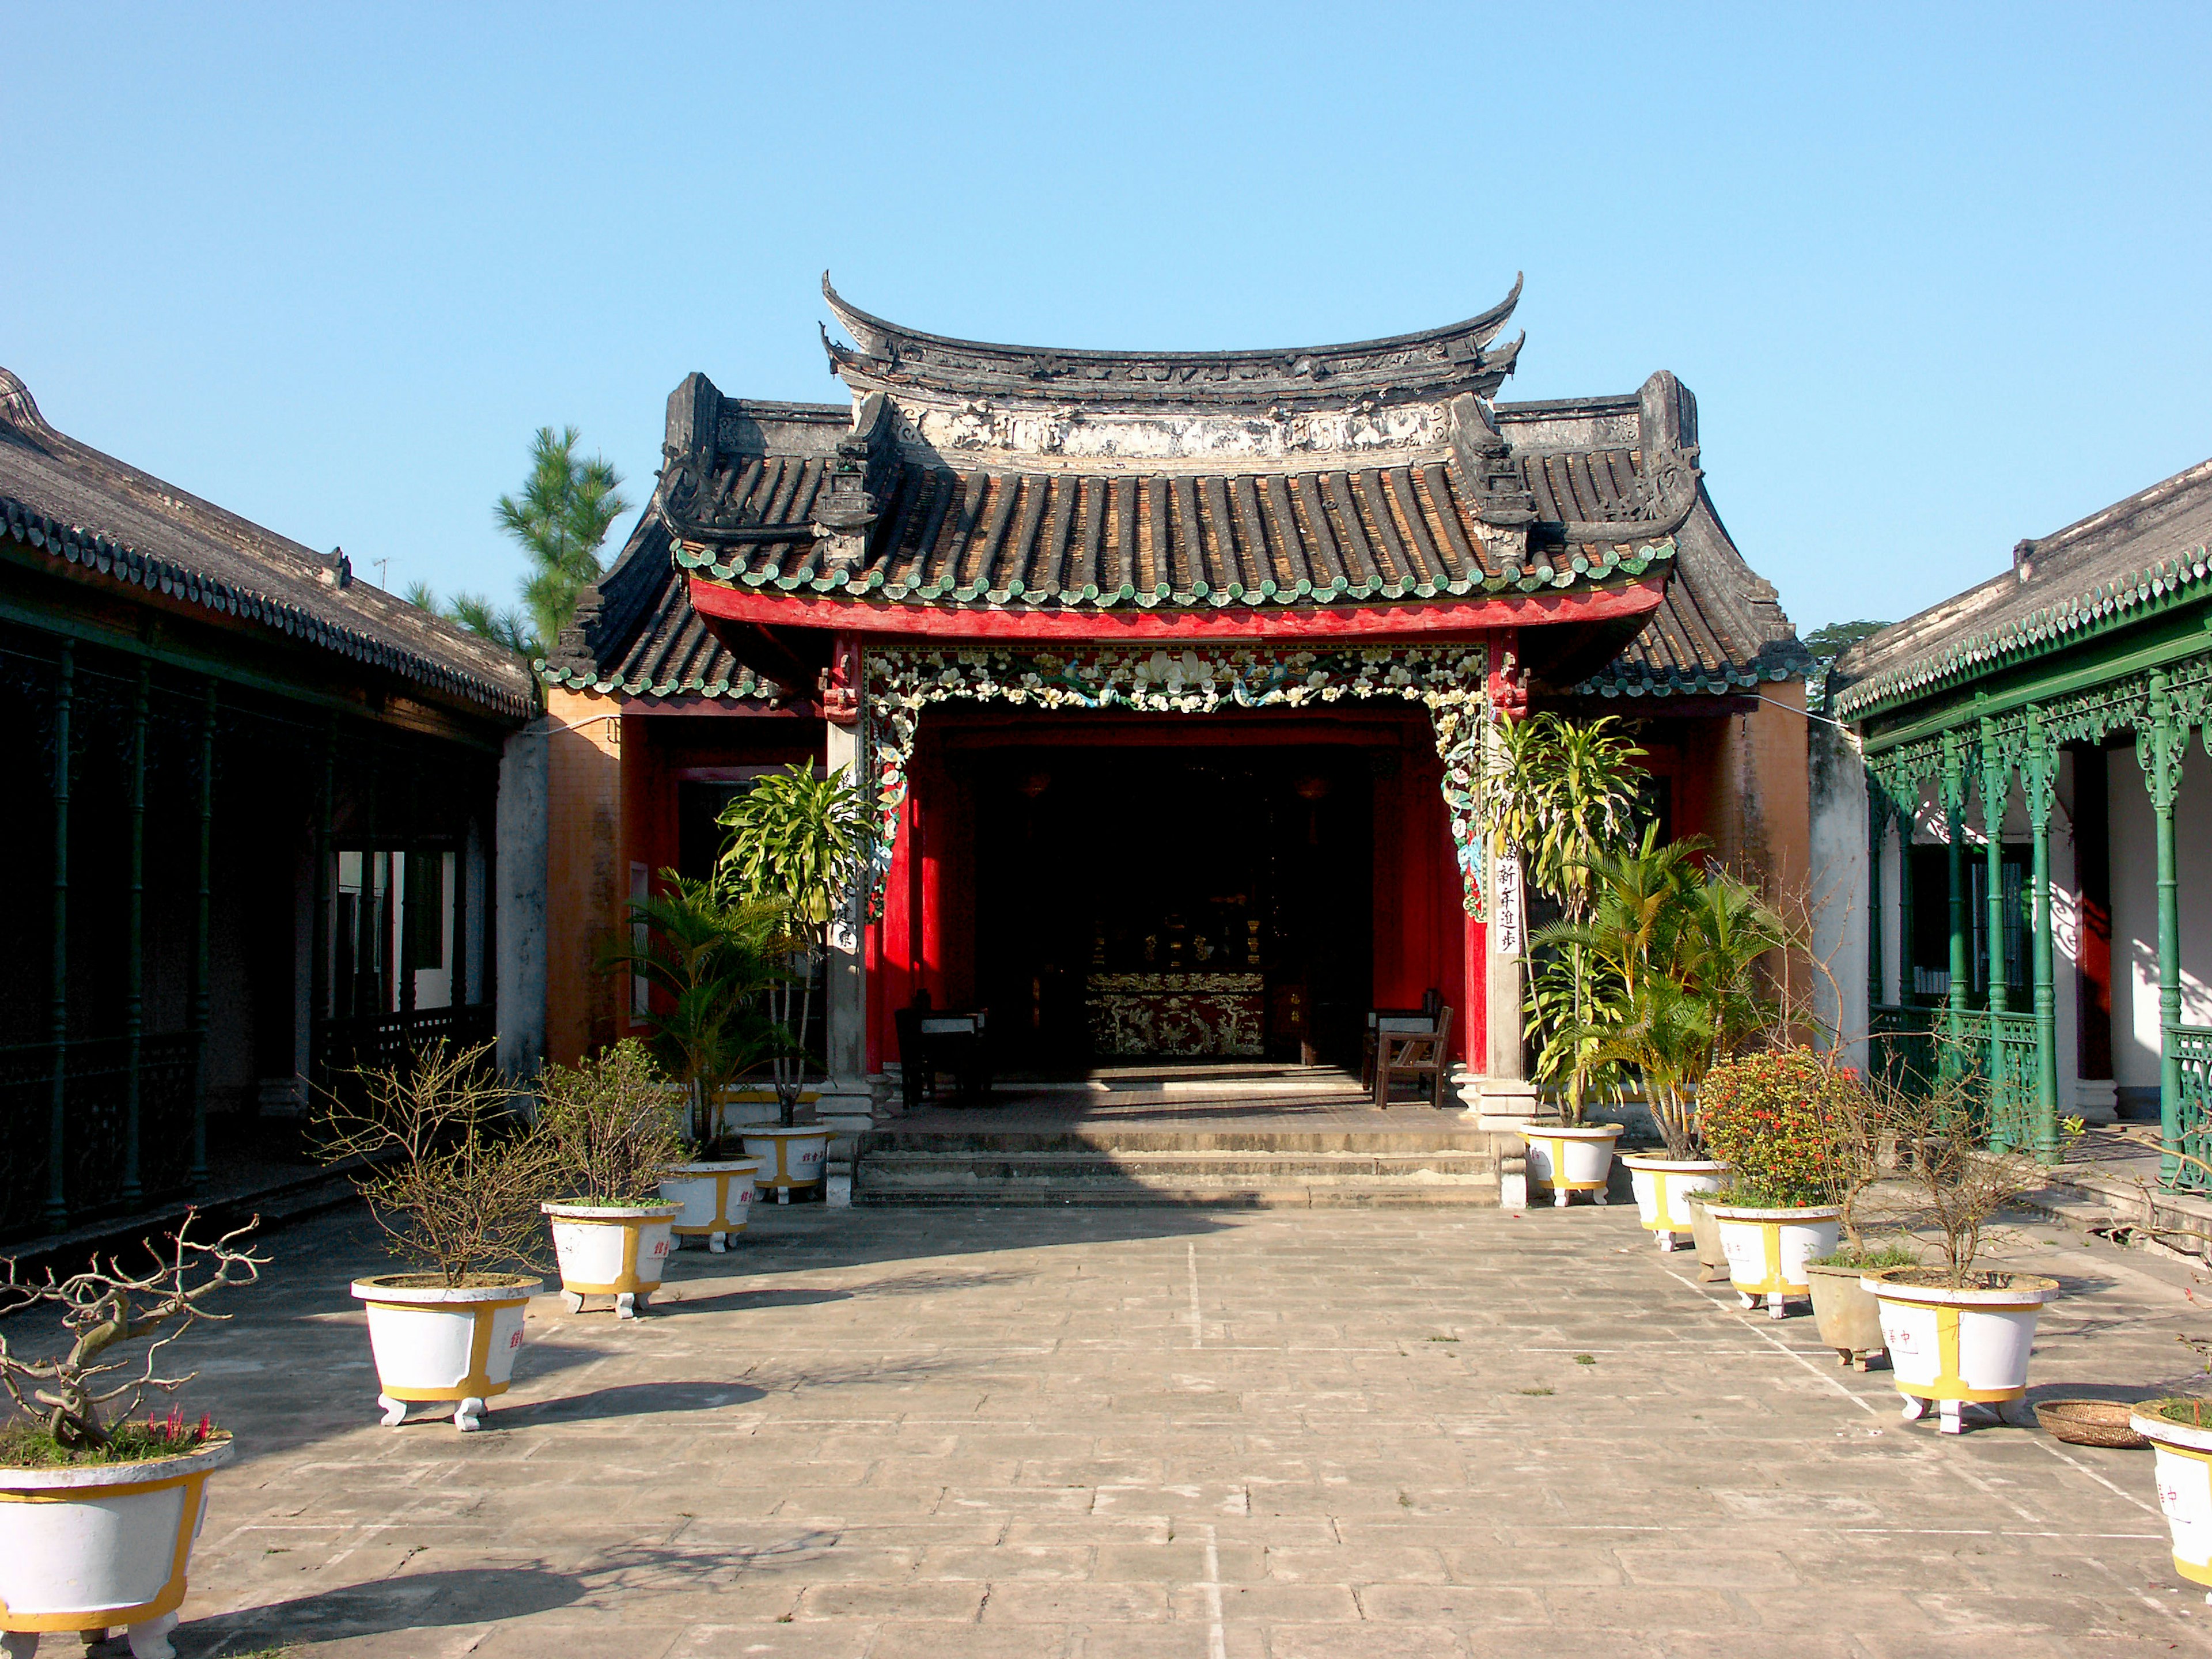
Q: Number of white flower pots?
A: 10